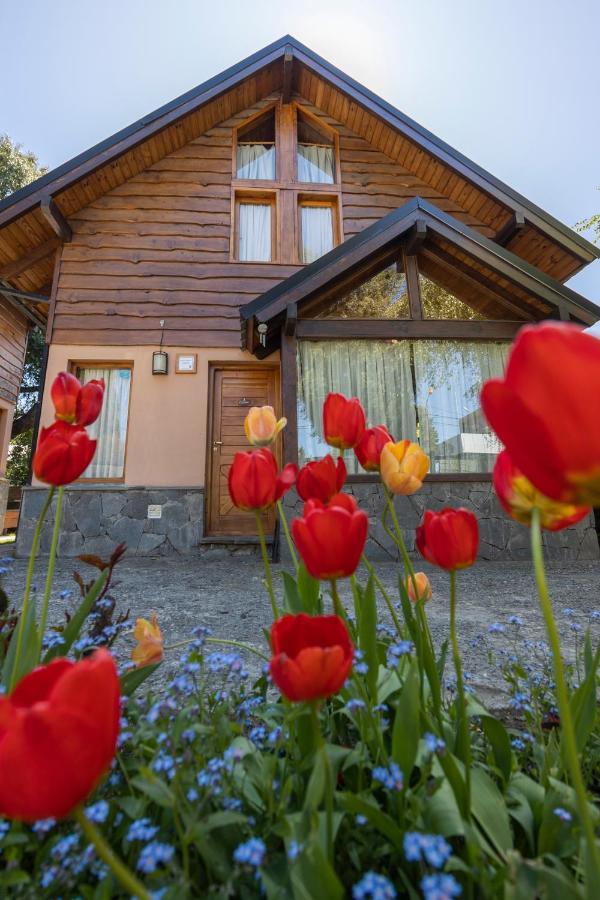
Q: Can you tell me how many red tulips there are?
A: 12